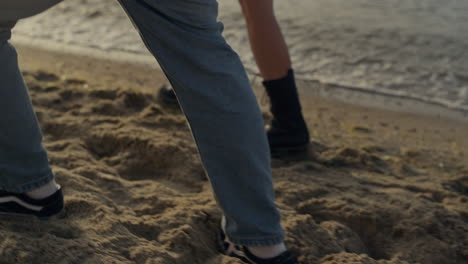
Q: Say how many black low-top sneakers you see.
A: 2